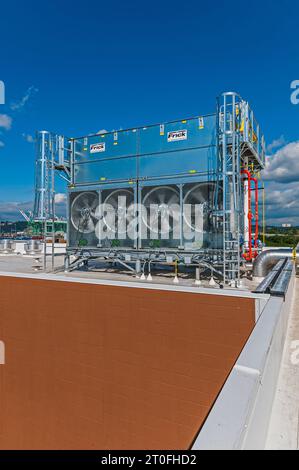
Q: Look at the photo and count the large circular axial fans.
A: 4